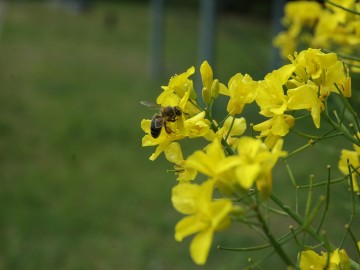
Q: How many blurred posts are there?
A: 3